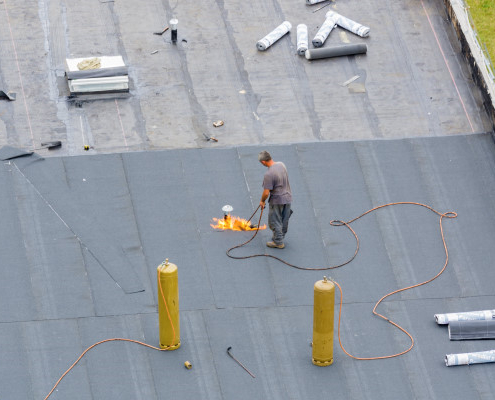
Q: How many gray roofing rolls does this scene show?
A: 2